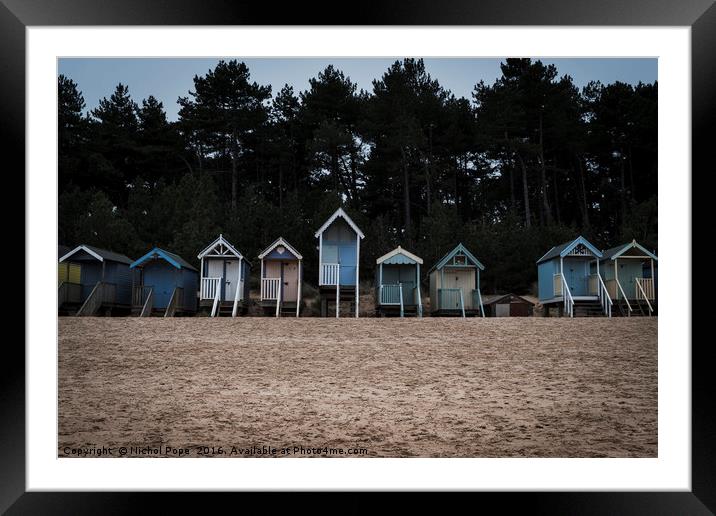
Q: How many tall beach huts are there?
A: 1